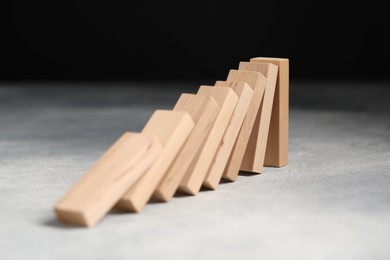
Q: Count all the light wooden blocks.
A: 8